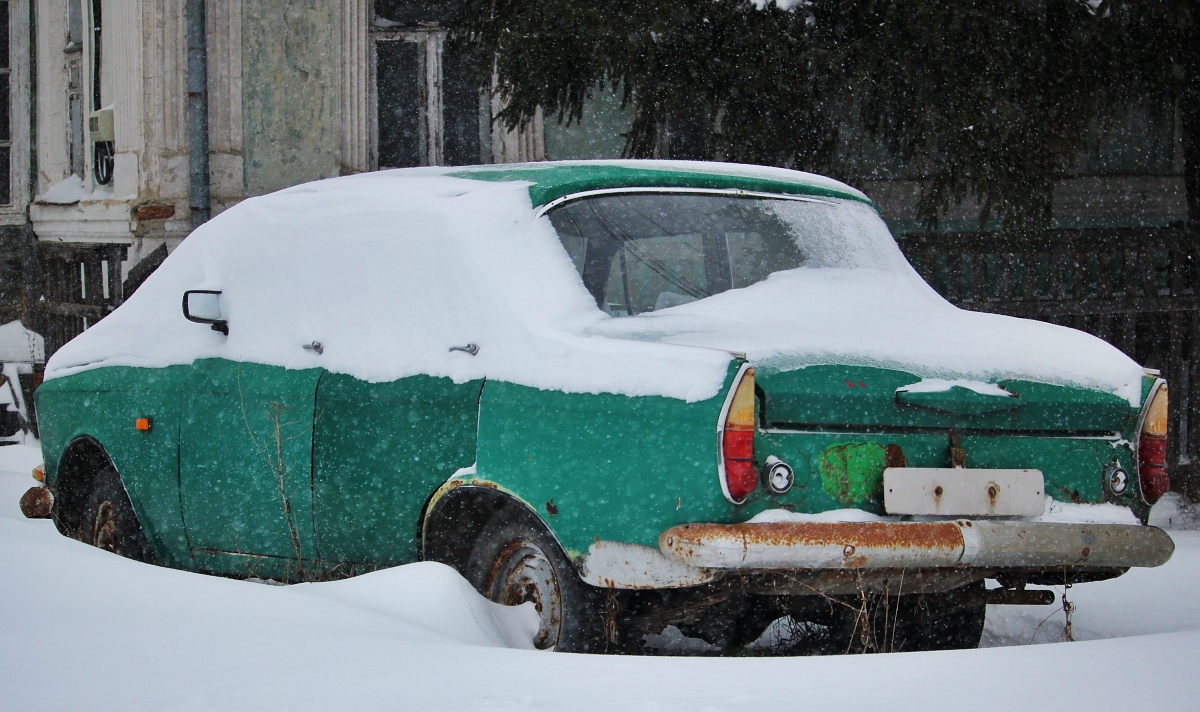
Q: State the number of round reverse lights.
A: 2